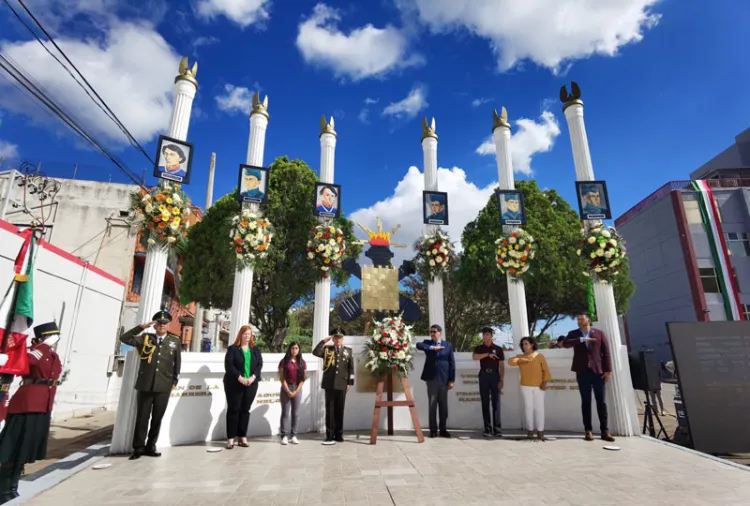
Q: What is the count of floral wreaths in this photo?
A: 7